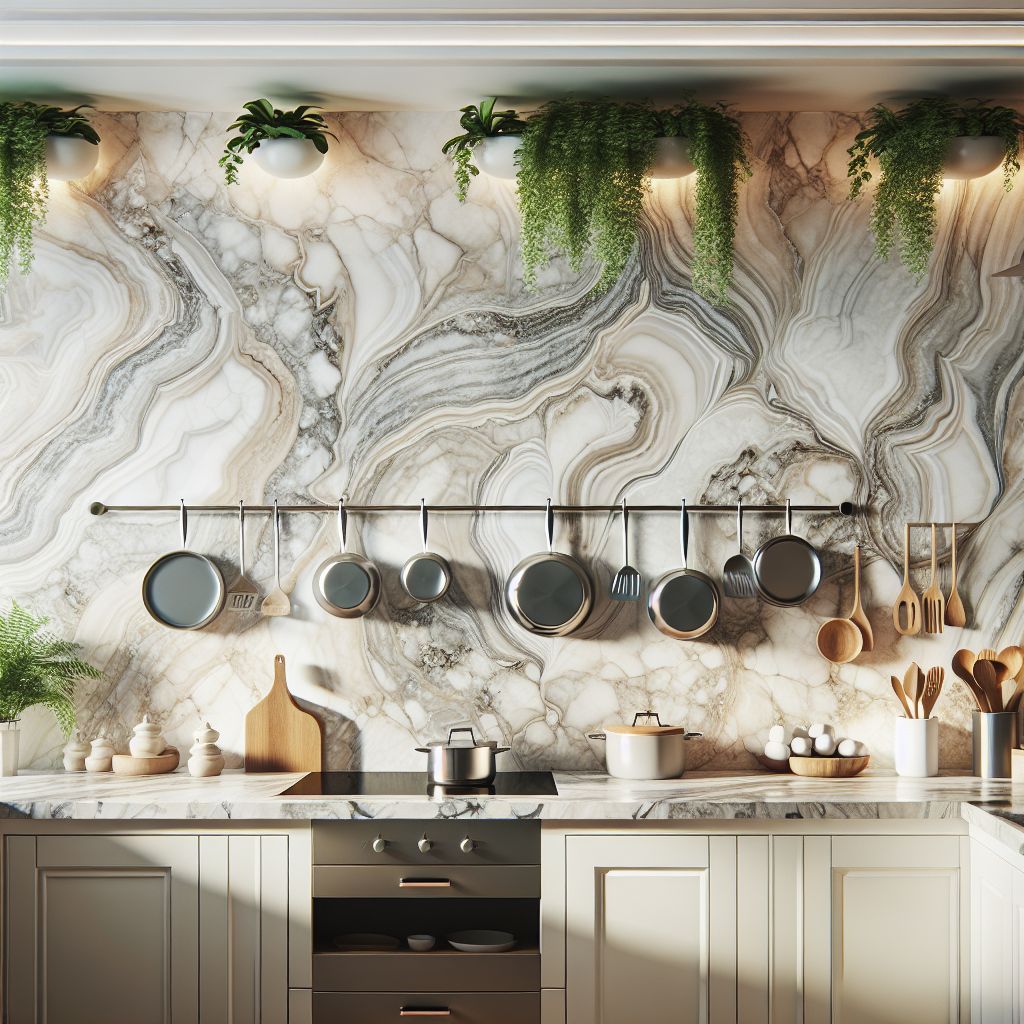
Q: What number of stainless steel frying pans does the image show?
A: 6